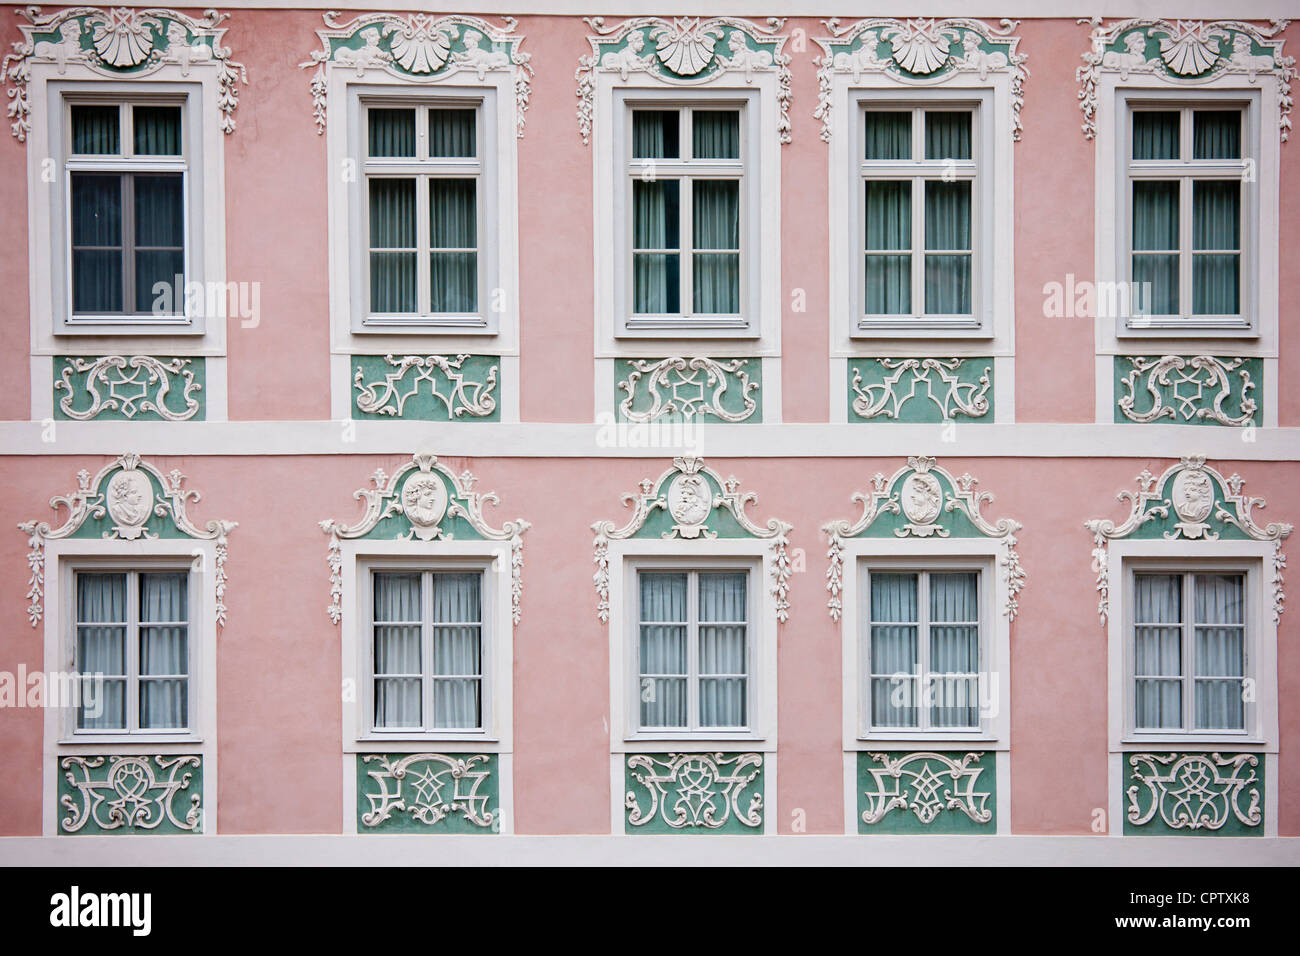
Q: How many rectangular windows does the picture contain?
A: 10